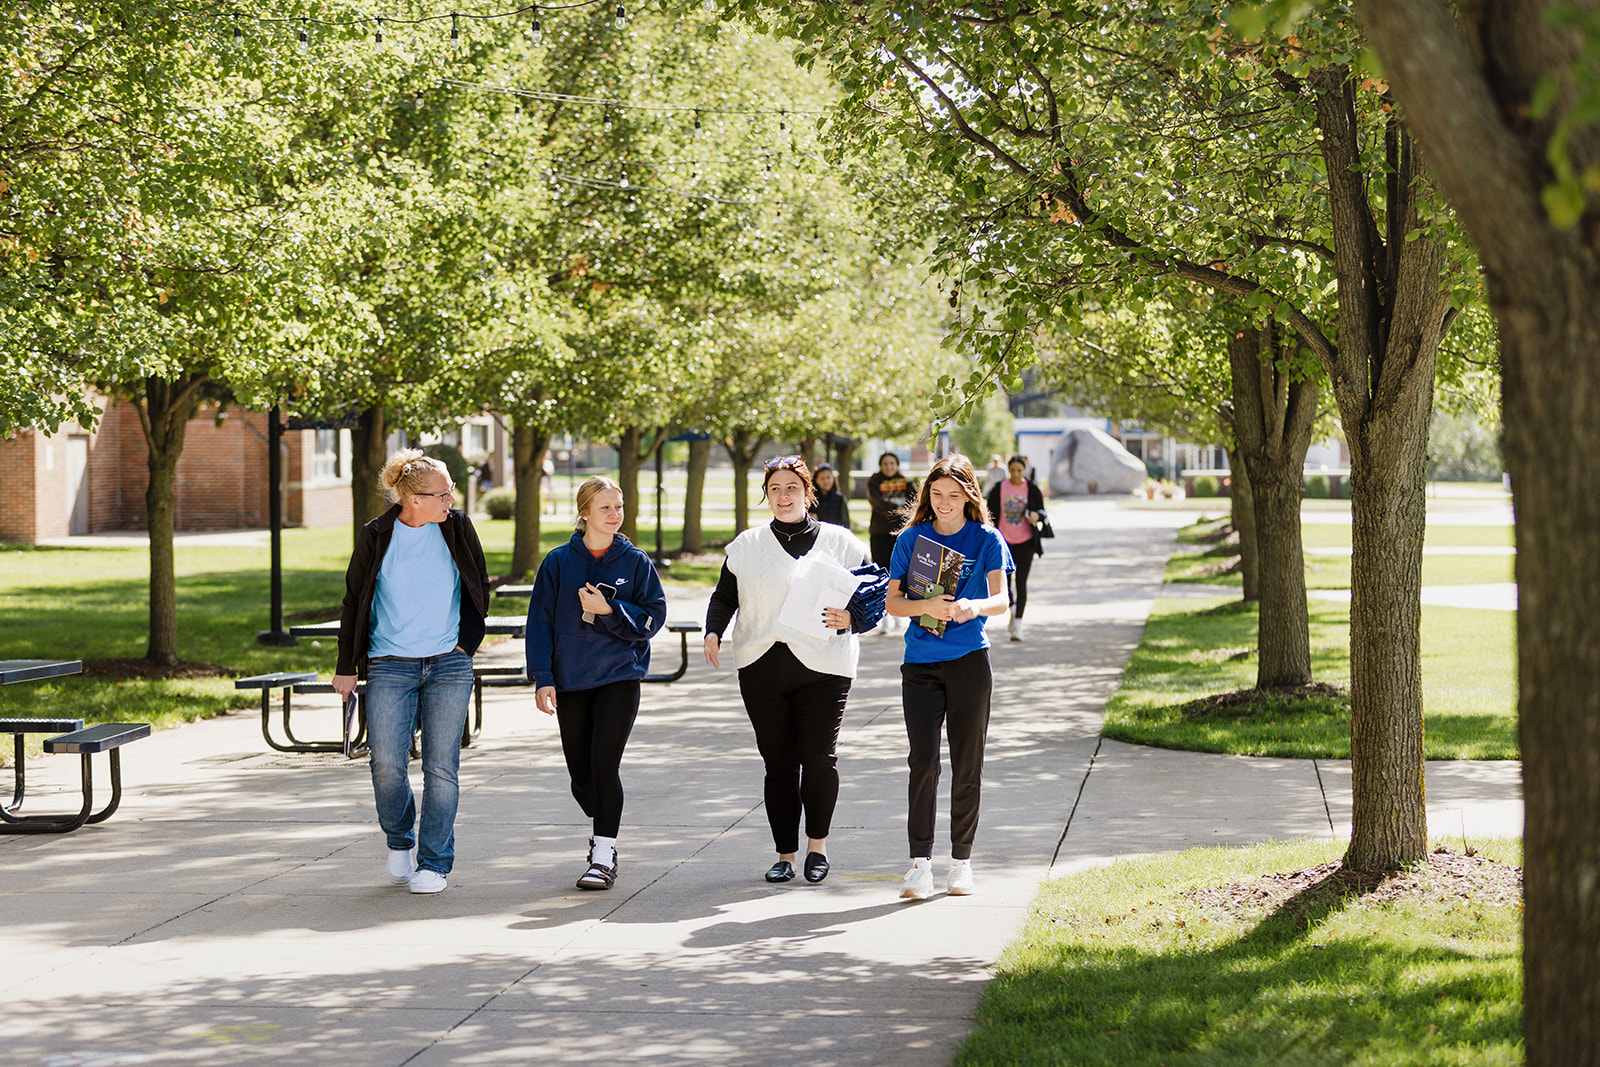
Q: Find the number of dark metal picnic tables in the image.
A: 3